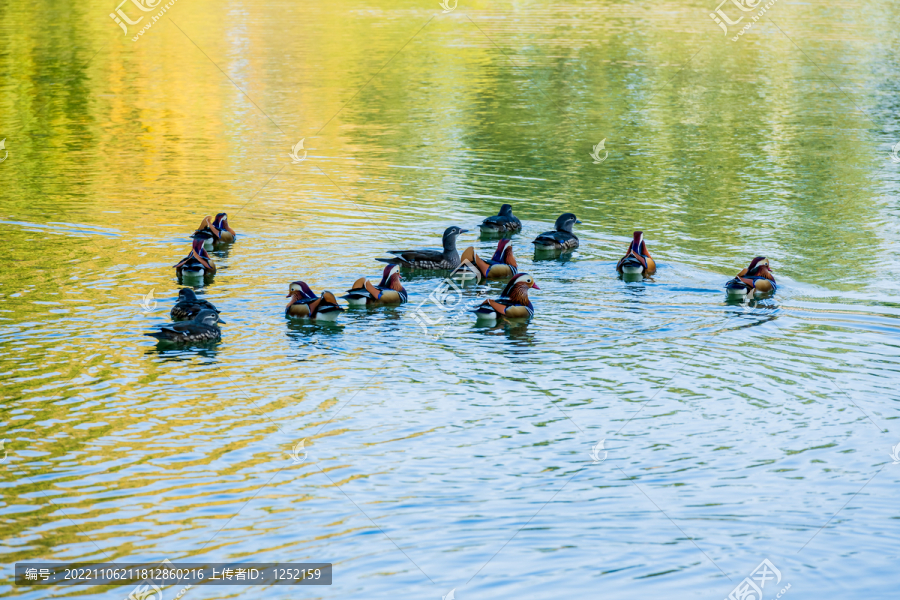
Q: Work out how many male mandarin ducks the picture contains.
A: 8